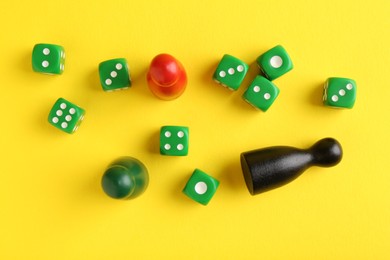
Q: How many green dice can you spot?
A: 9